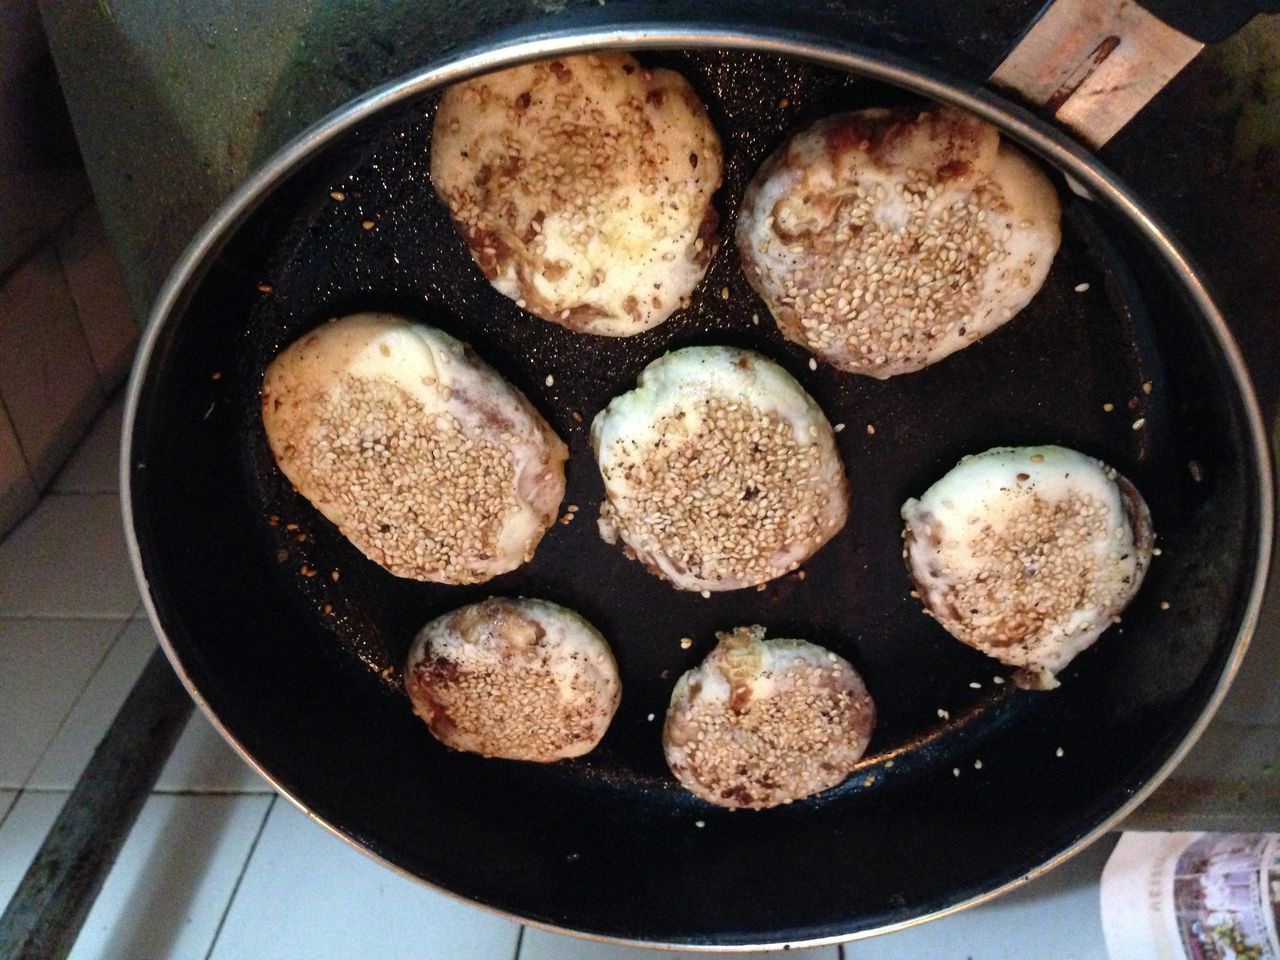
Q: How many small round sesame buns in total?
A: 7